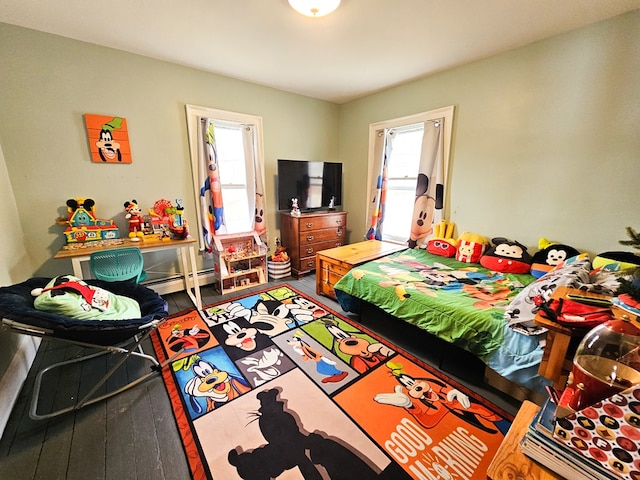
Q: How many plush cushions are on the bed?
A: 5